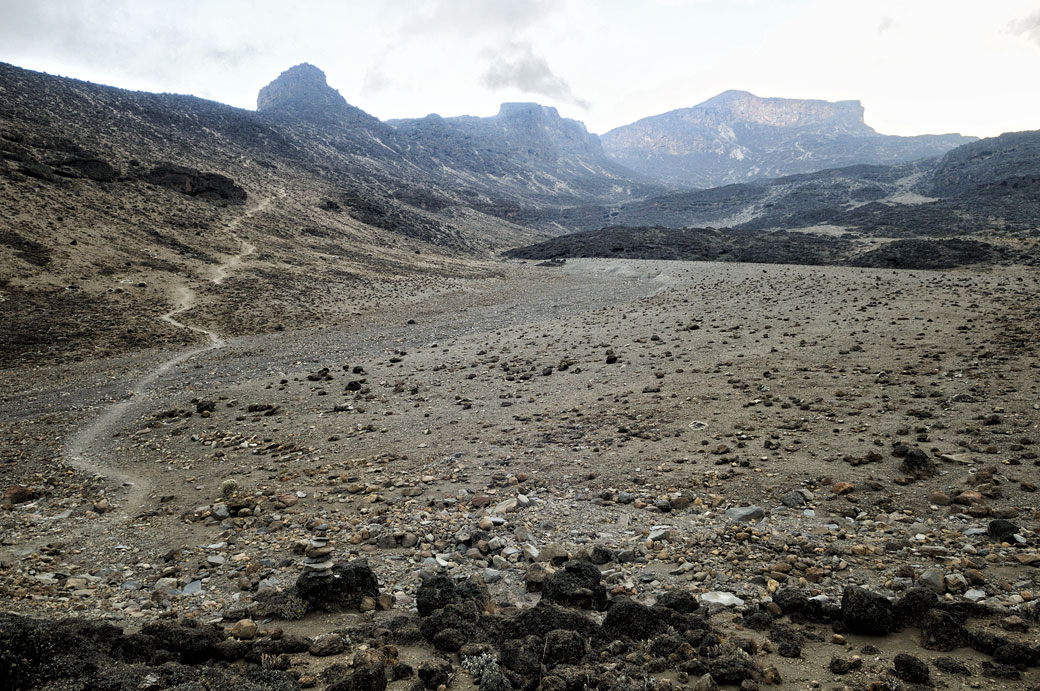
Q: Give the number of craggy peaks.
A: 3